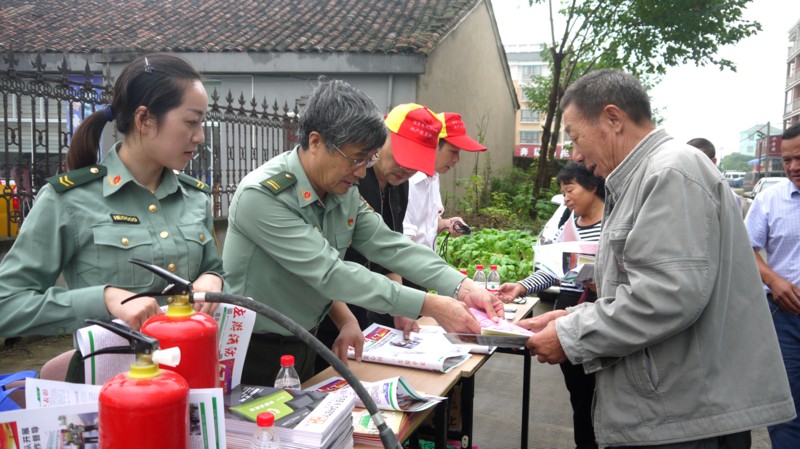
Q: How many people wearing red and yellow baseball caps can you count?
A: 2